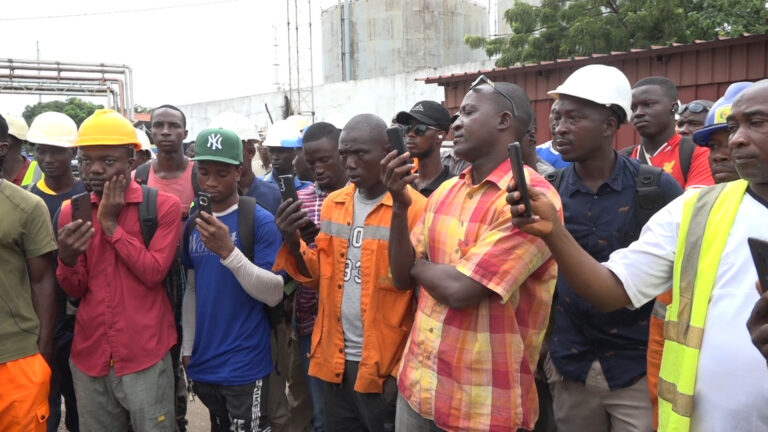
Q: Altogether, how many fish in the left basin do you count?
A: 0